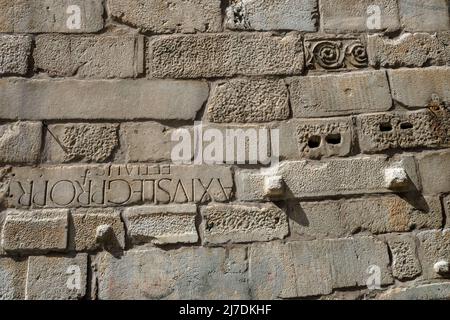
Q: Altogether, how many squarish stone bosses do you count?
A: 4